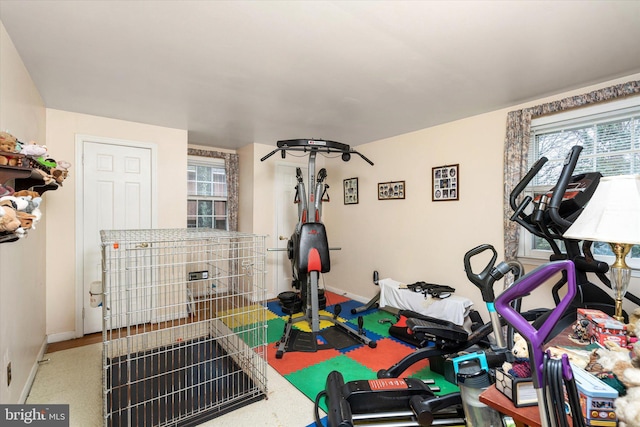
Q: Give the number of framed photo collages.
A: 3